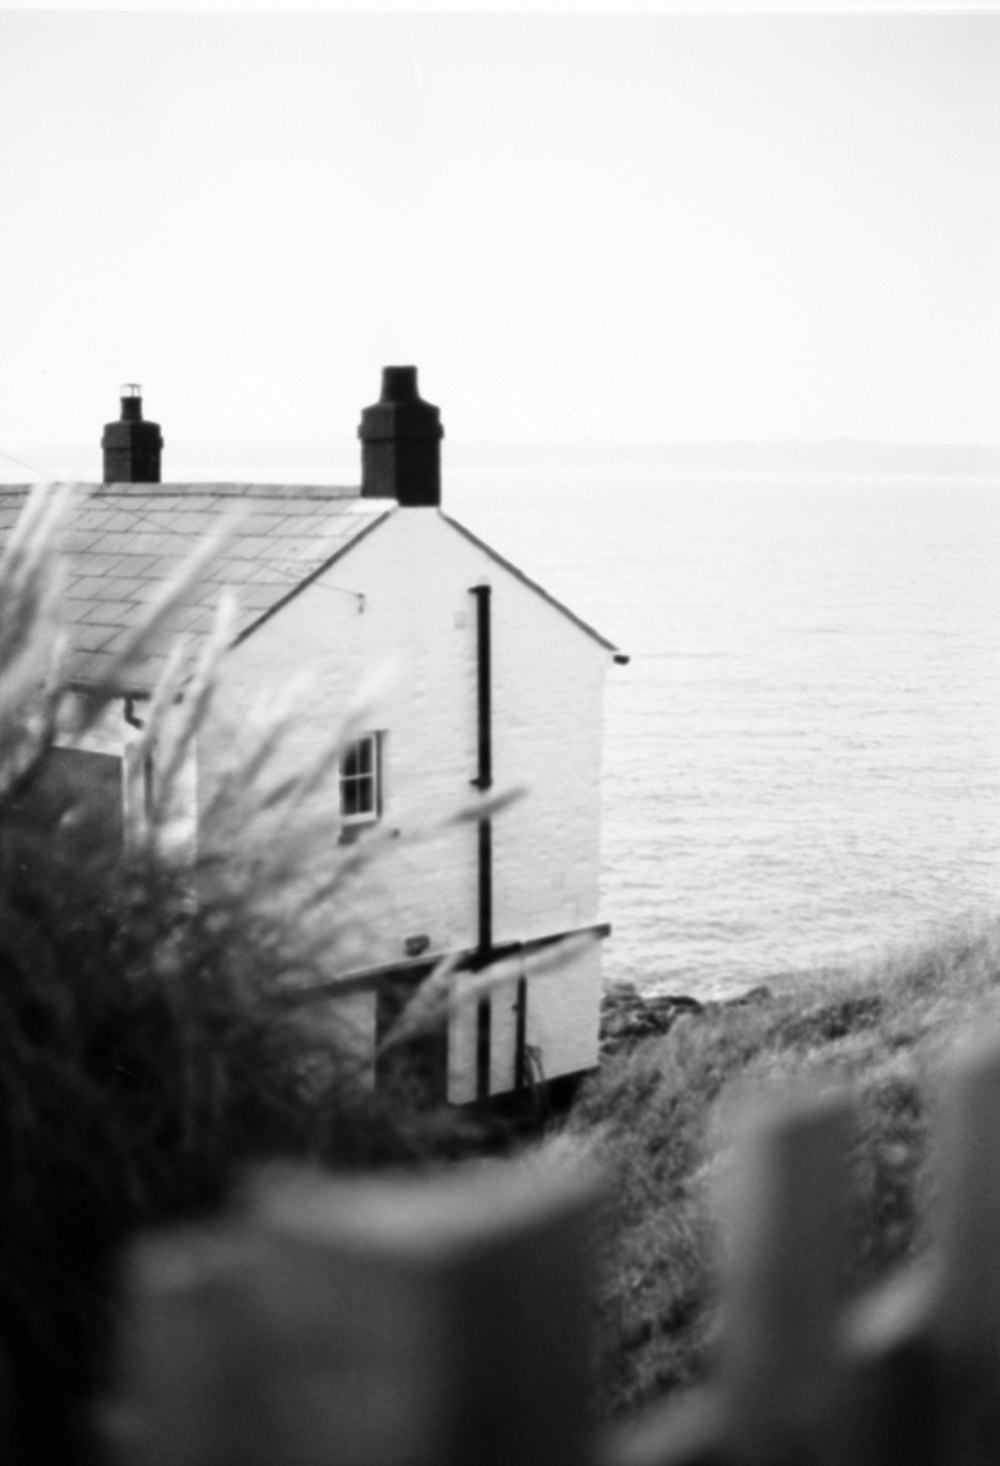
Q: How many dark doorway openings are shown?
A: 1